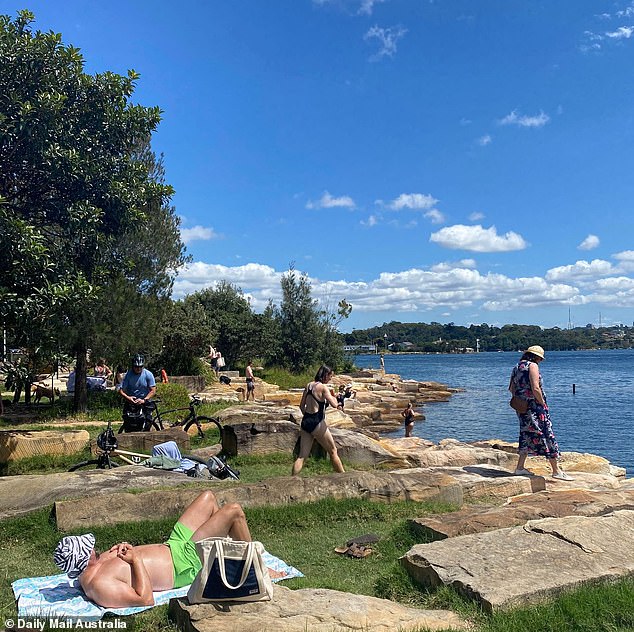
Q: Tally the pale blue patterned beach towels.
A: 1